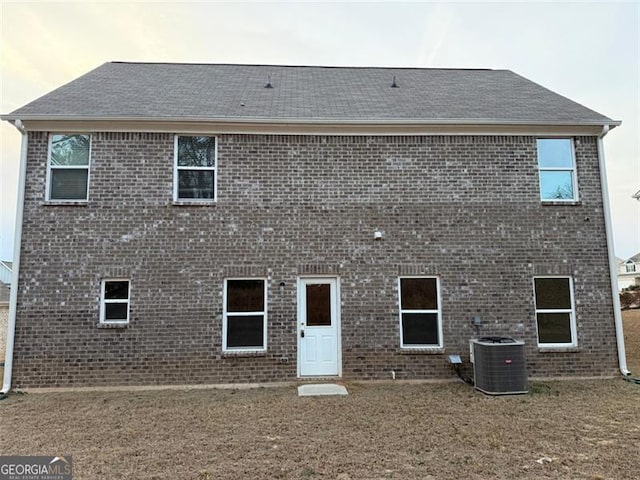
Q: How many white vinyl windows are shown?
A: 7